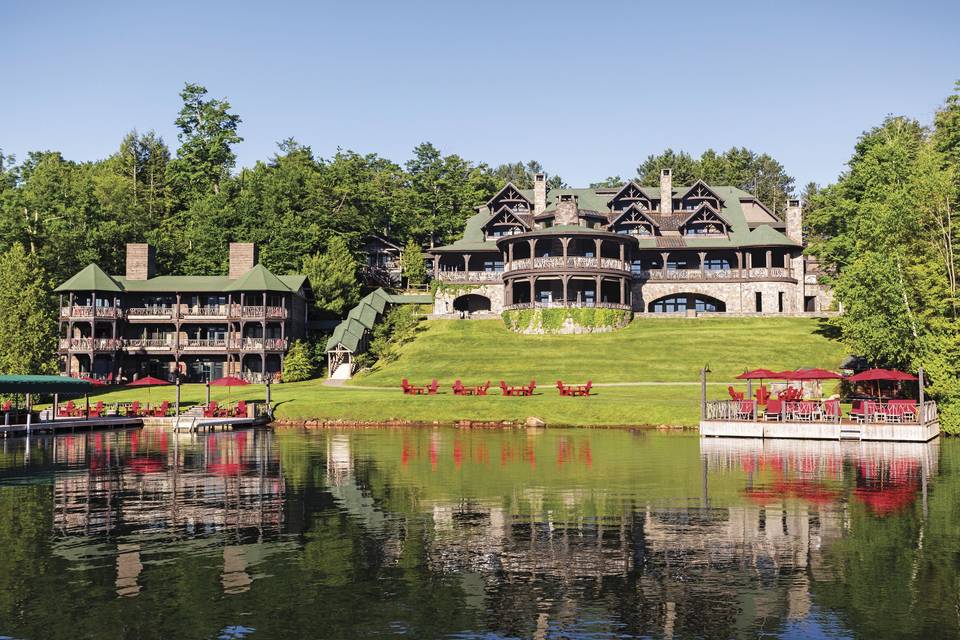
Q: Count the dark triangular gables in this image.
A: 6